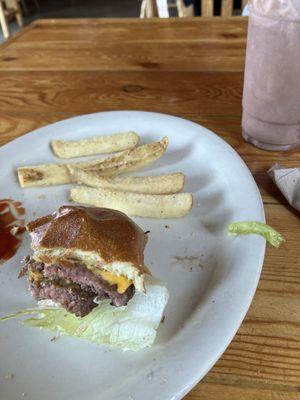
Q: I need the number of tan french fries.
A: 4